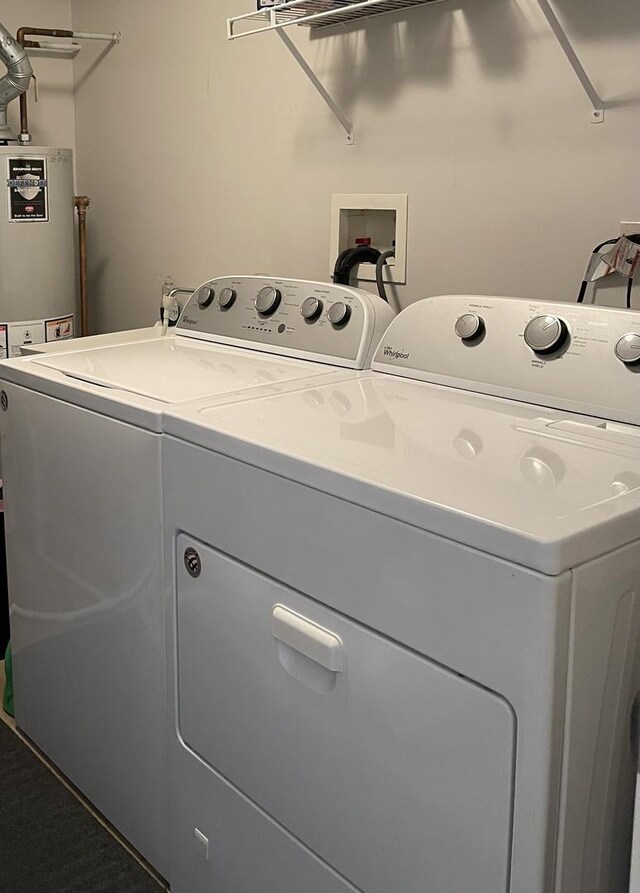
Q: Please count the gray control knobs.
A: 8